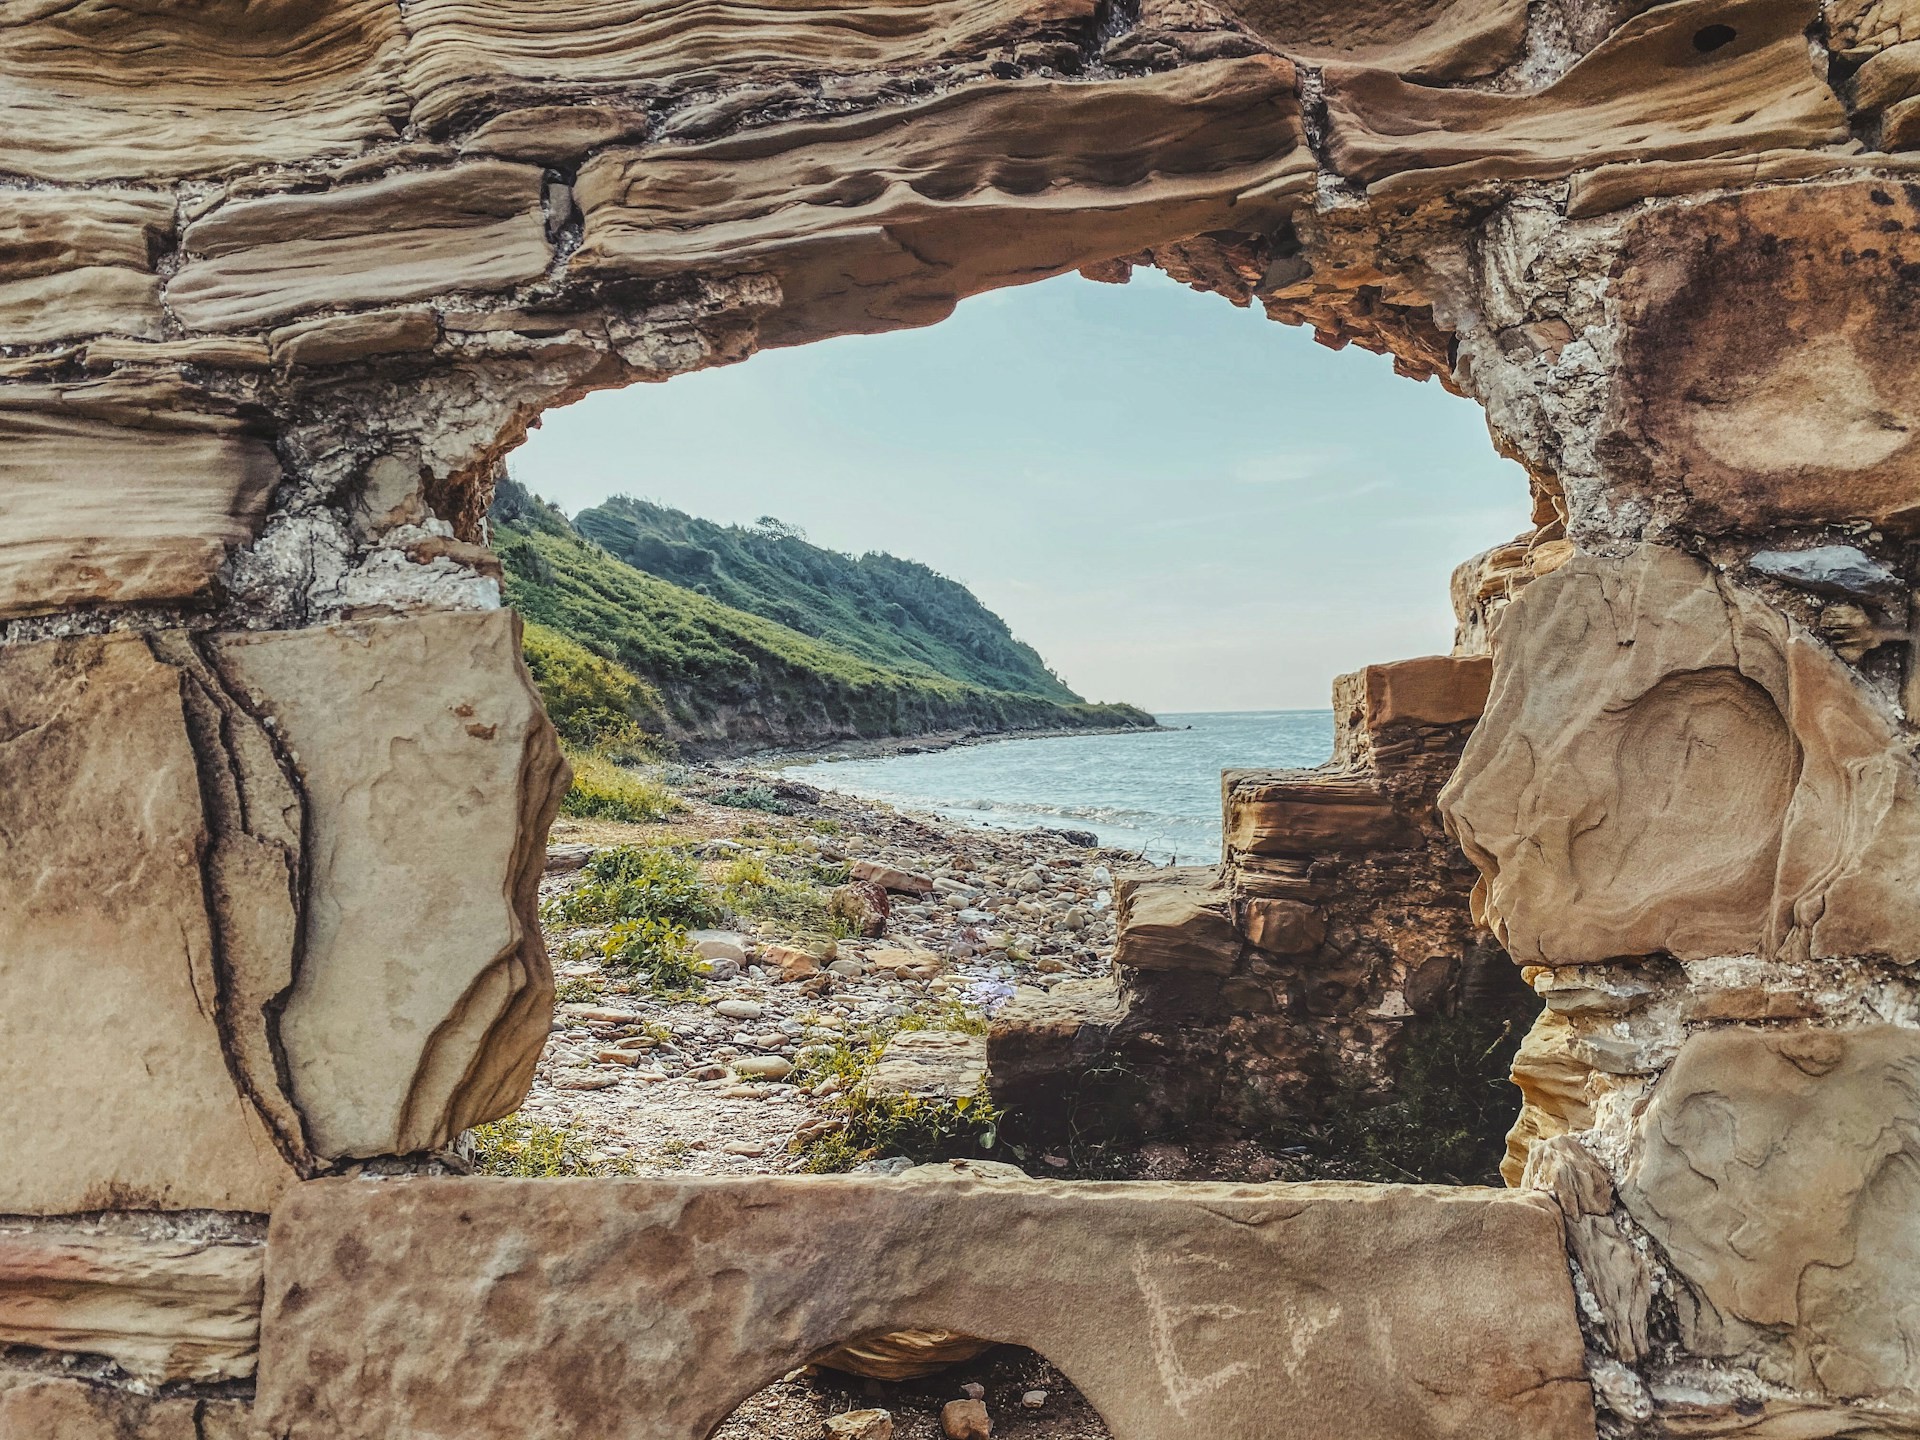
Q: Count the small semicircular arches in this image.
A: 1